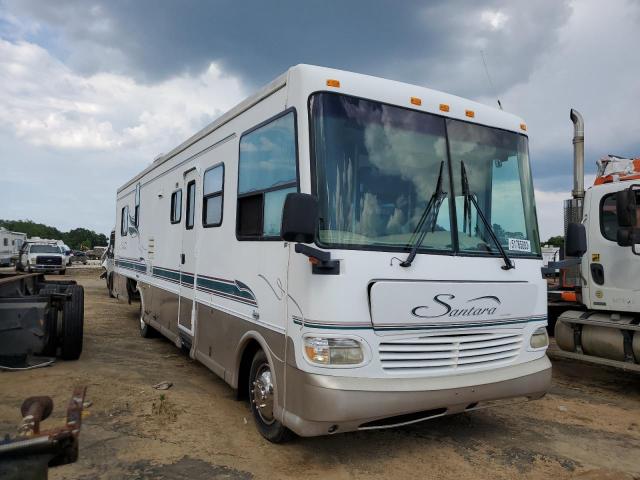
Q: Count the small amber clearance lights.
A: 5